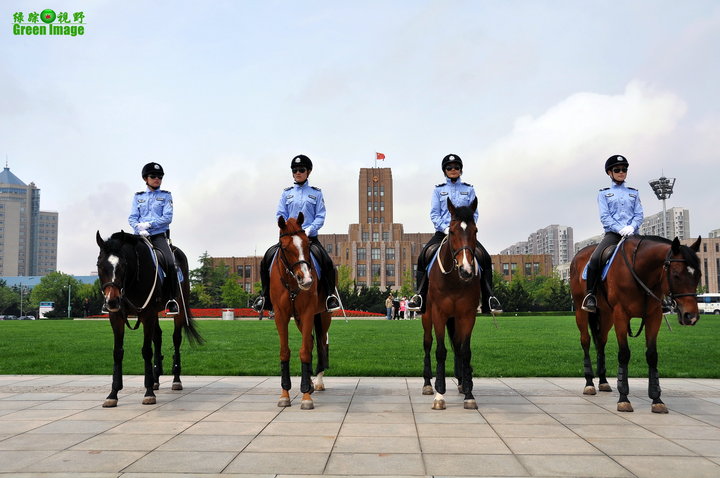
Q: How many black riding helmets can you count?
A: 4